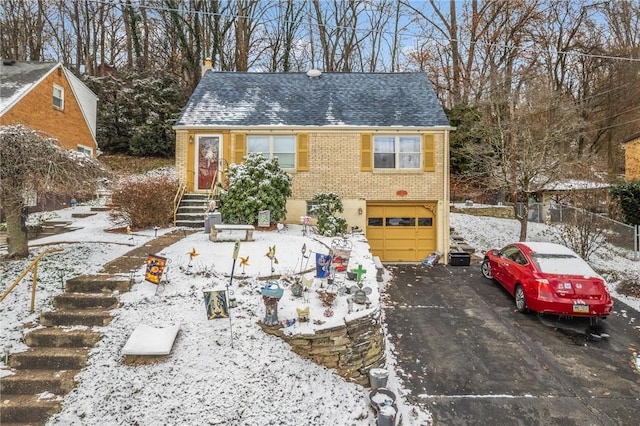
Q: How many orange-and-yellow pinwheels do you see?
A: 2